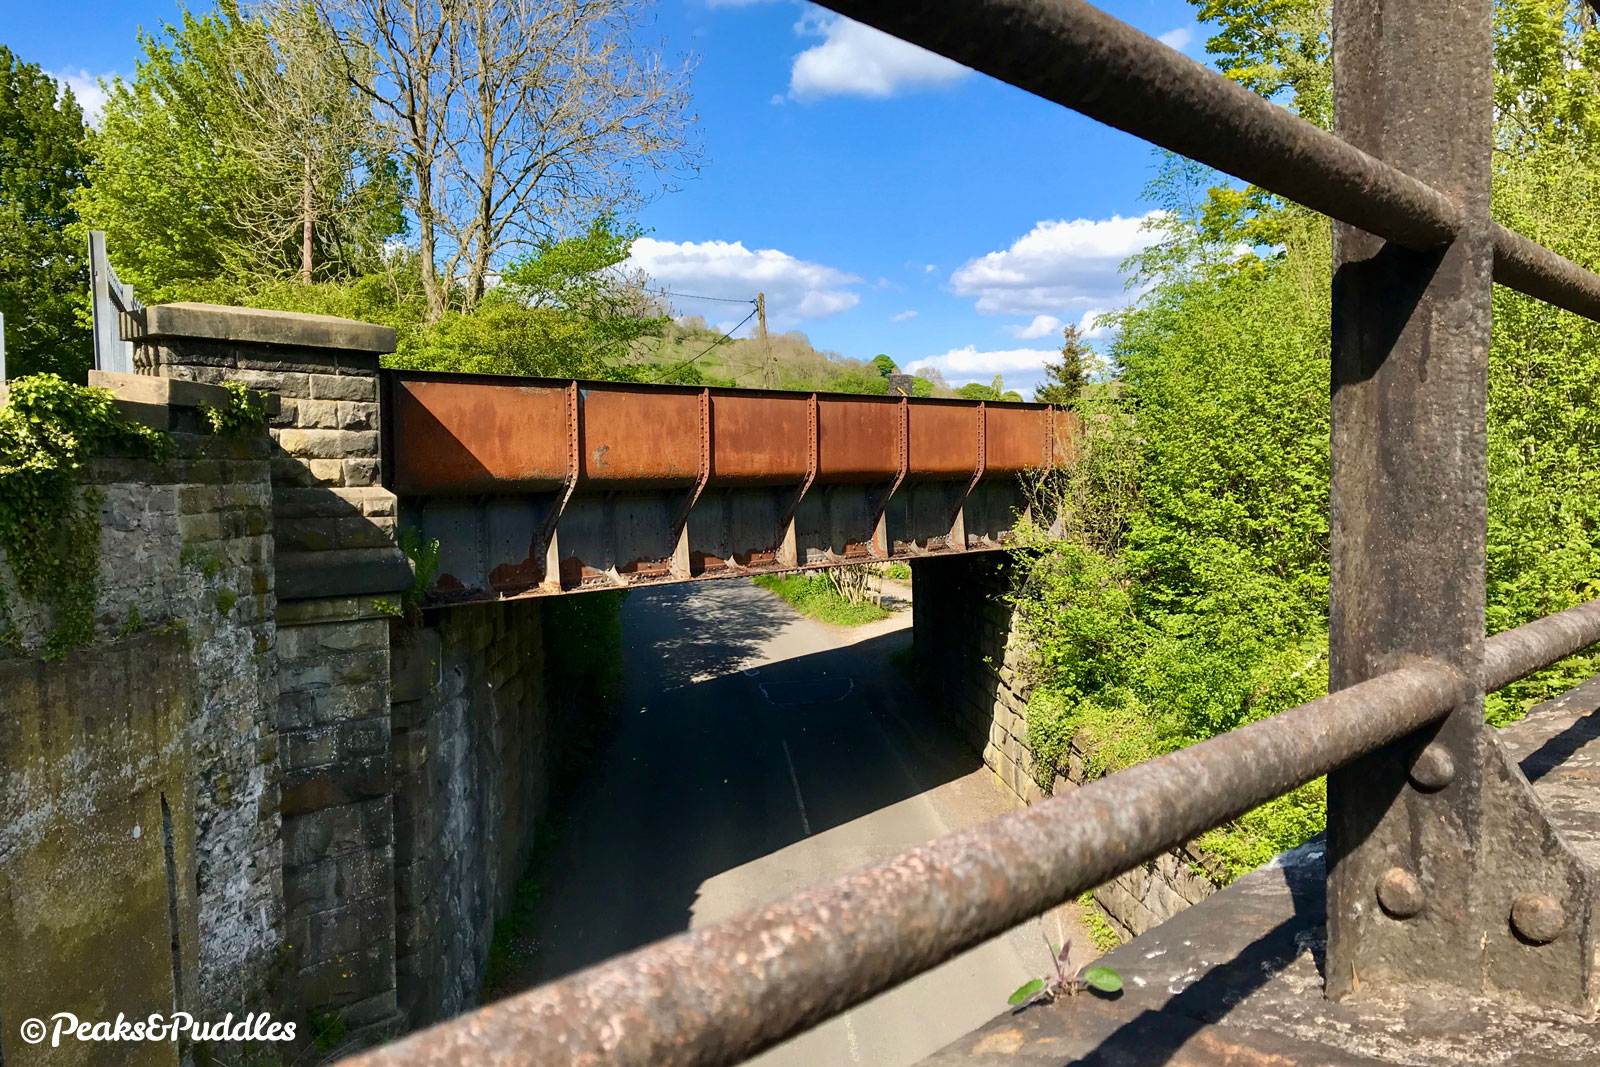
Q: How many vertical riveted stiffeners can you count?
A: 6